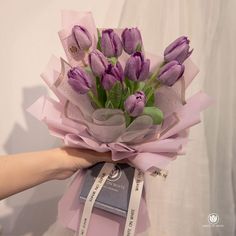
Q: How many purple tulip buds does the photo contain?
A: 10